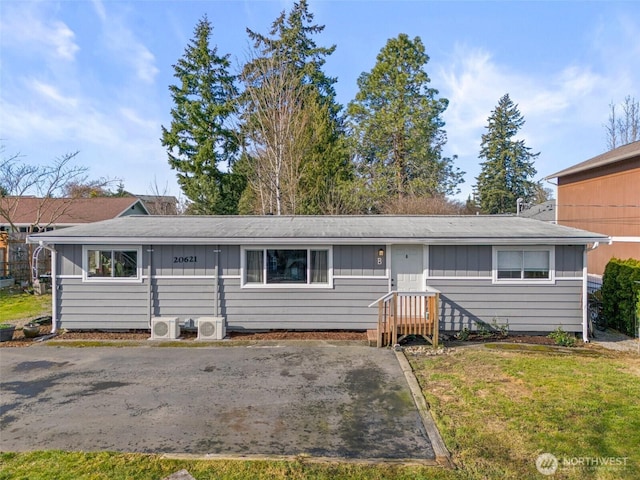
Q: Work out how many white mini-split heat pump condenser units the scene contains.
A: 2